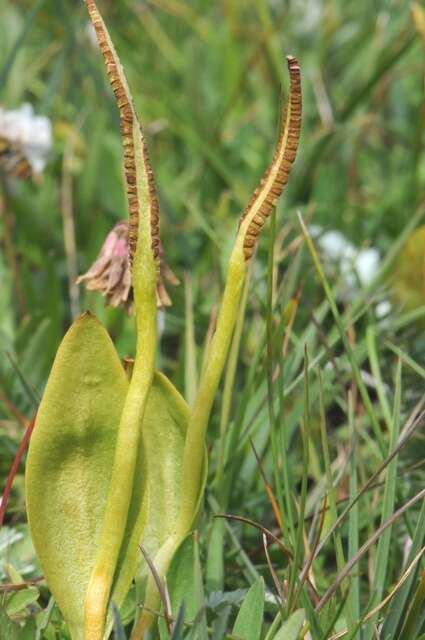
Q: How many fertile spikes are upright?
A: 2